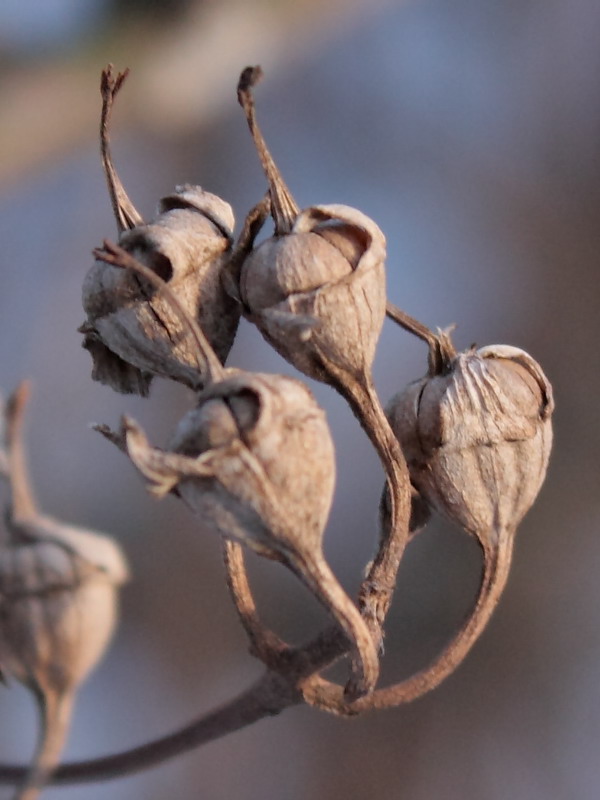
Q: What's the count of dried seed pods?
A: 5